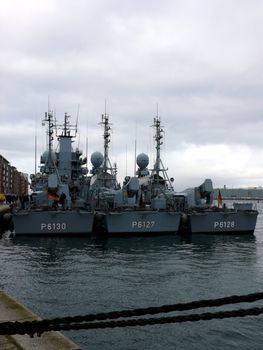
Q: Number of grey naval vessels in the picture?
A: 3